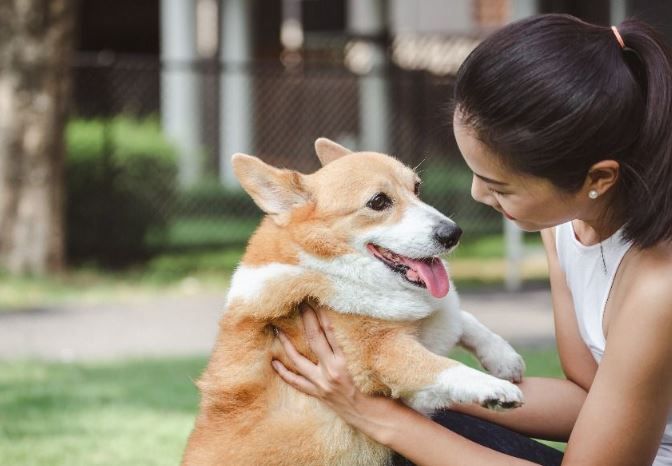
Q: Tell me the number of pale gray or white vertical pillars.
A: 3